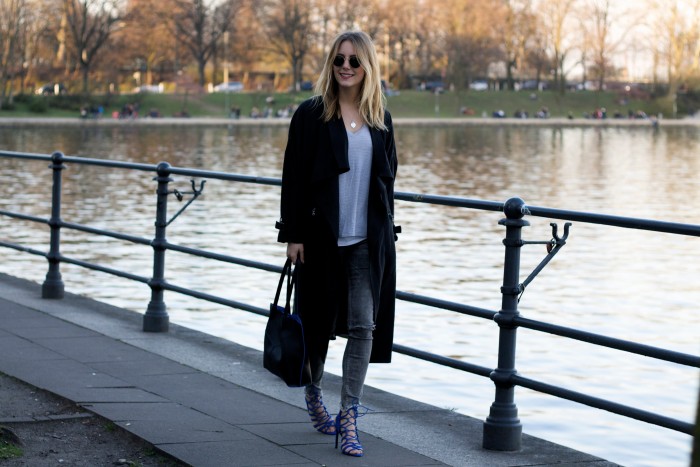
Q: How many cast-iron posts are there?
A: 3